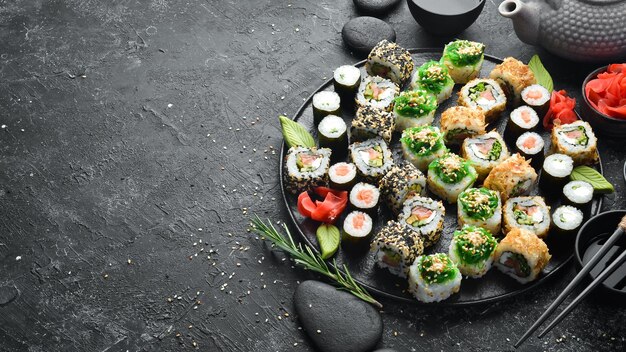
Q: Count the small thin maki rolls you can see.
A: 12